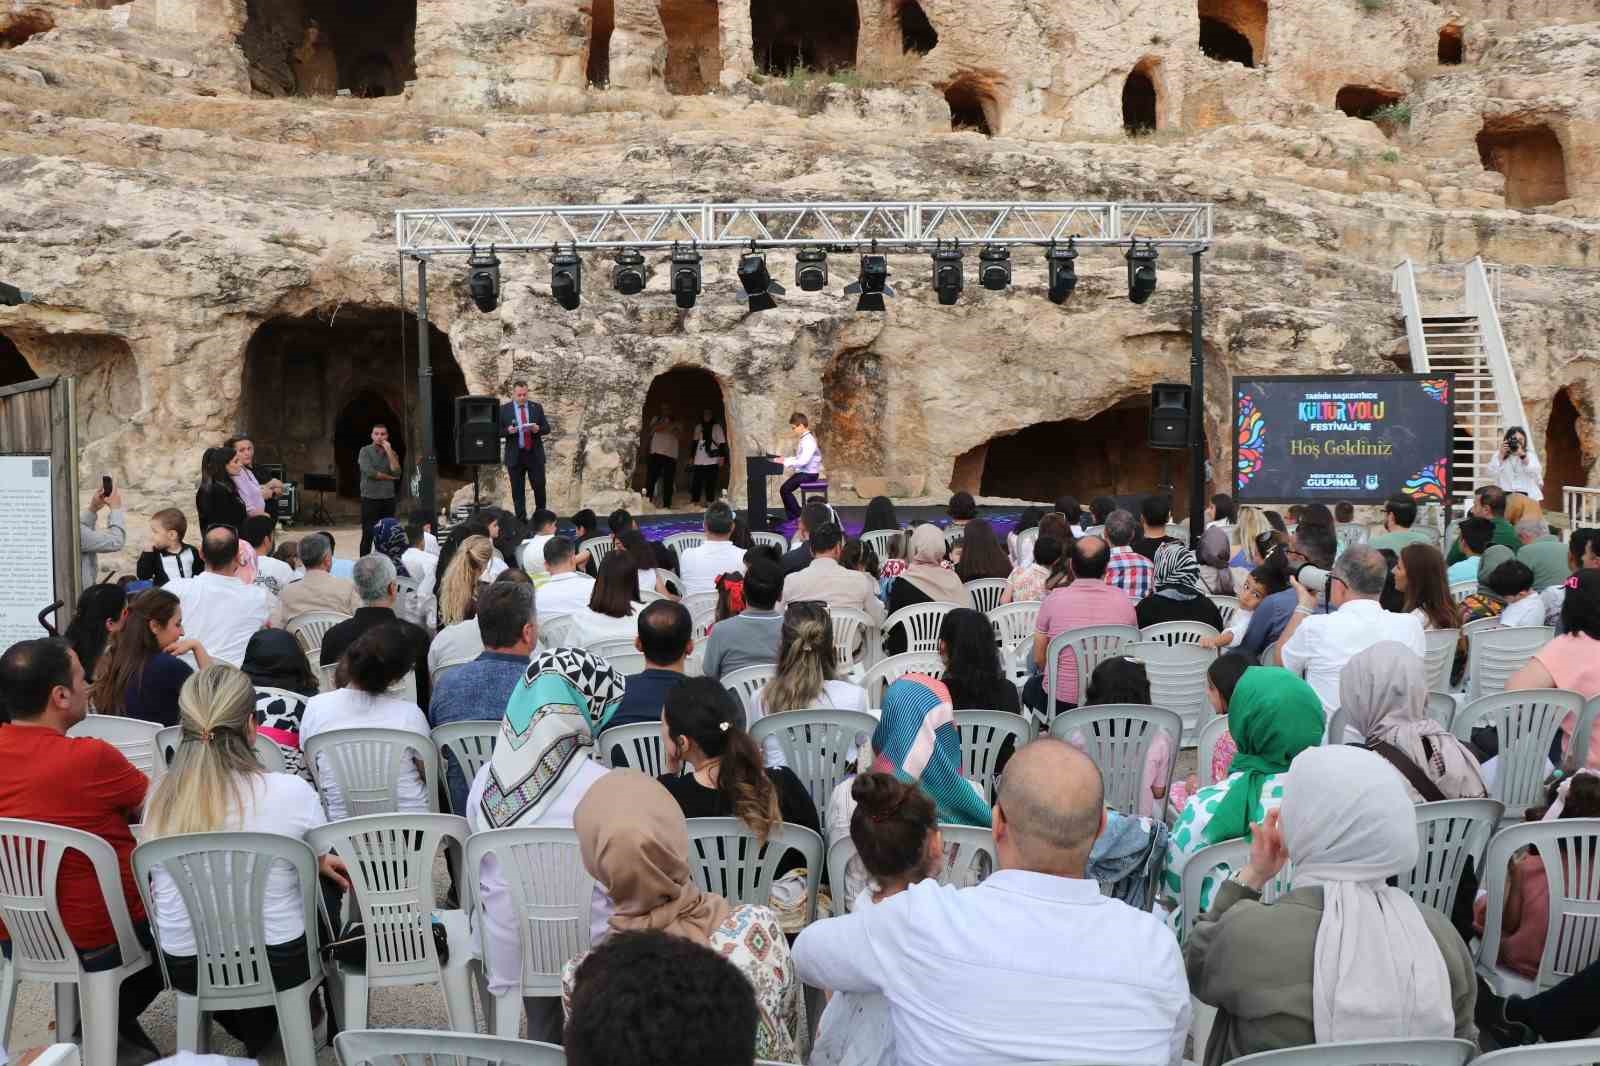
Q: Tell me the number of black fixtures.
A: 11